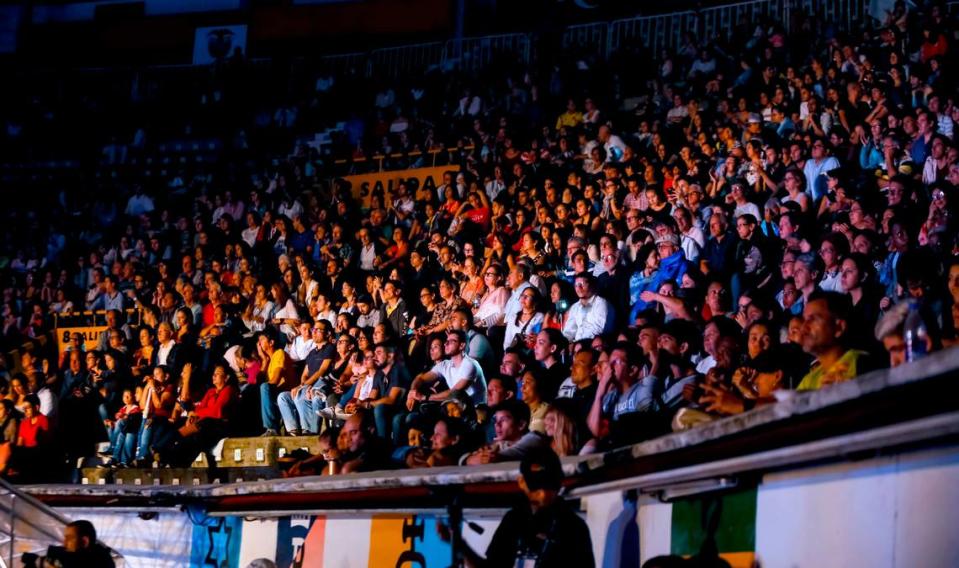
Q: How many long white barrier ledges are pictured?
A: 1